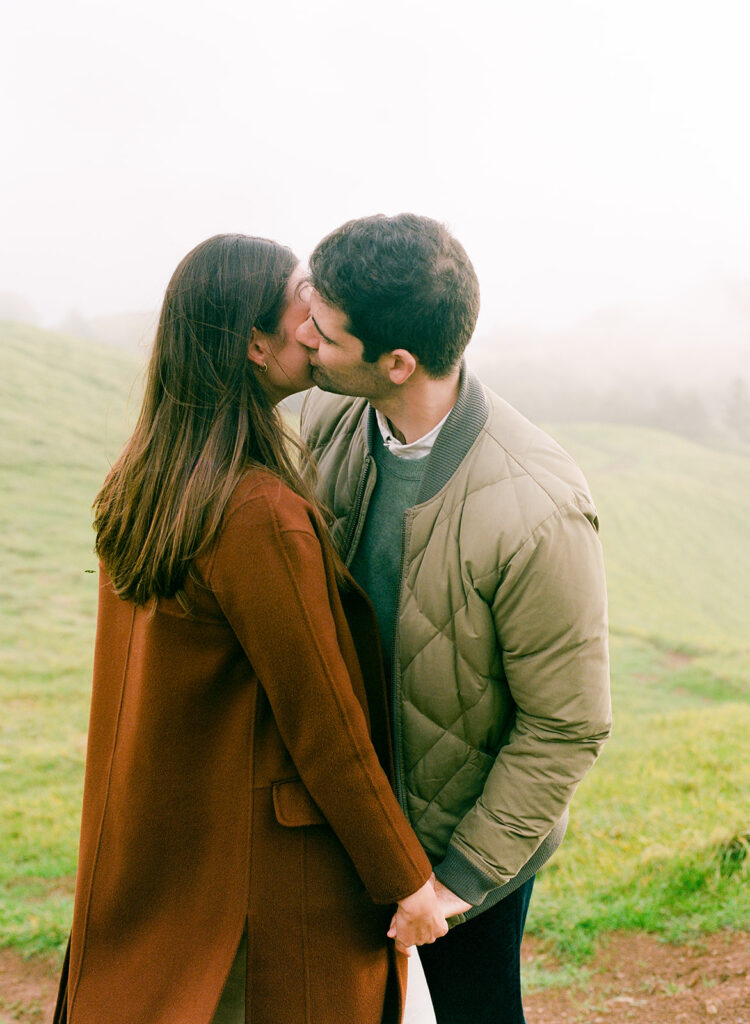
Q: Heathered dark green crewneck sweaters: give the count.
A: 1